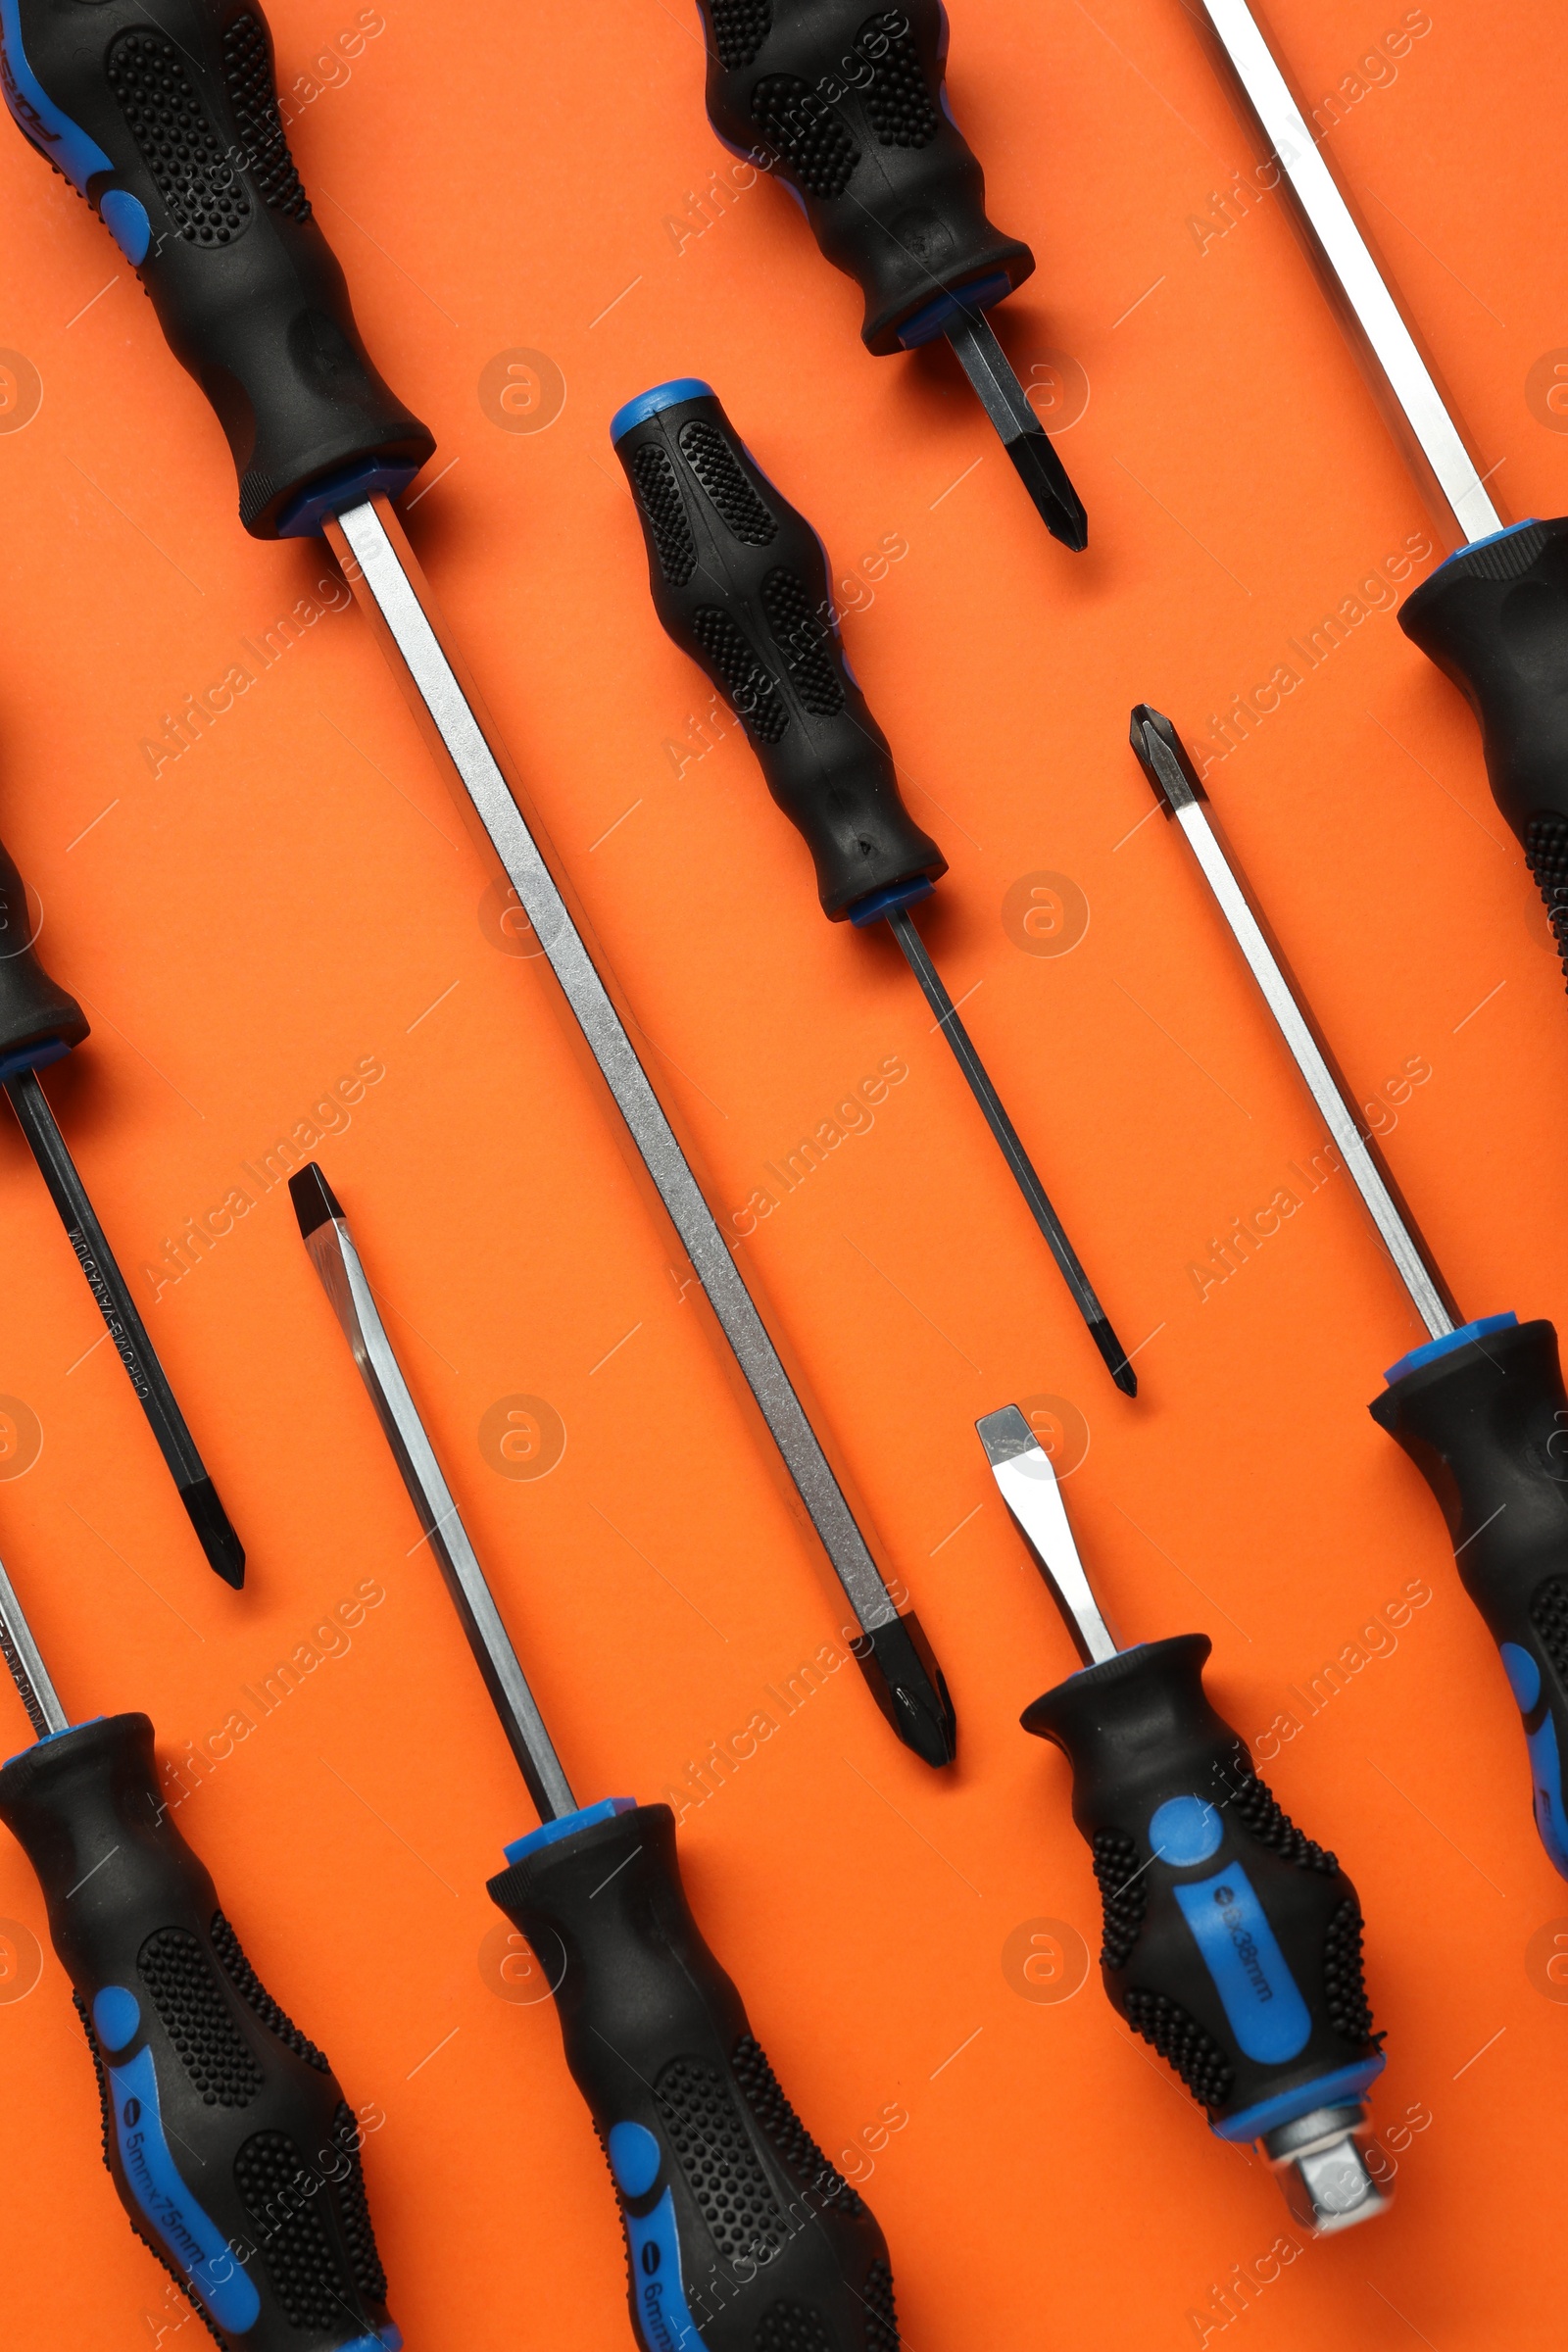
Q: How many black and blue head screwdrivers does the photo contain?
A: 9